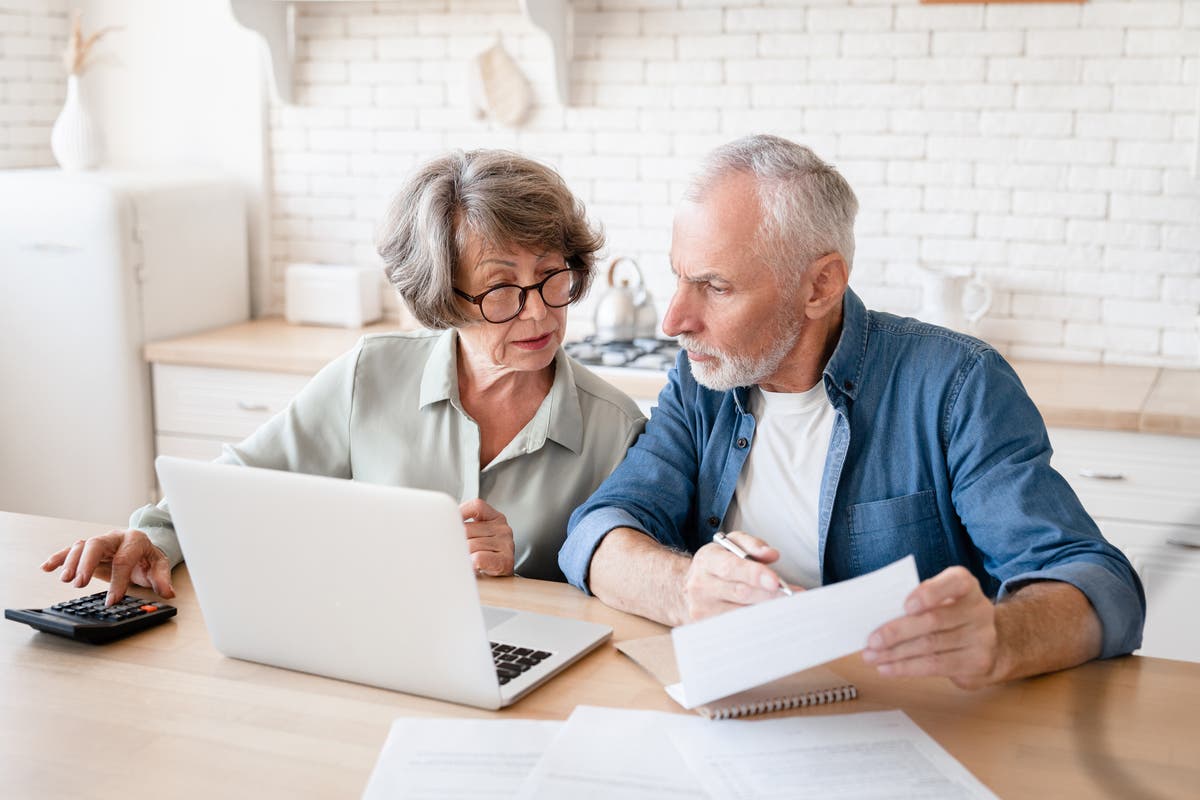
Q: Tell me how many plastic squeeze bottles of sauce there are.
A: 0